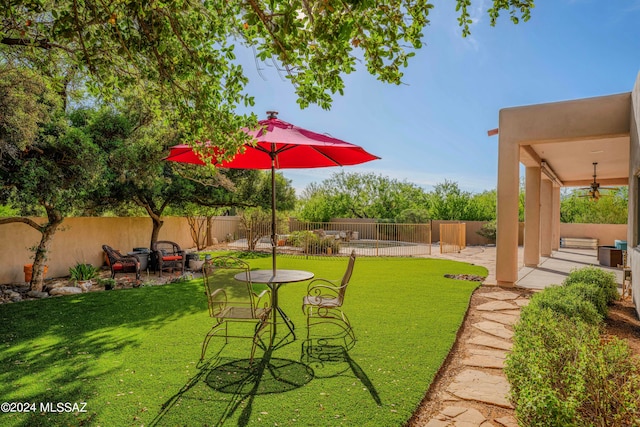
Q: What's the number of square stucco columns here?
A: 4